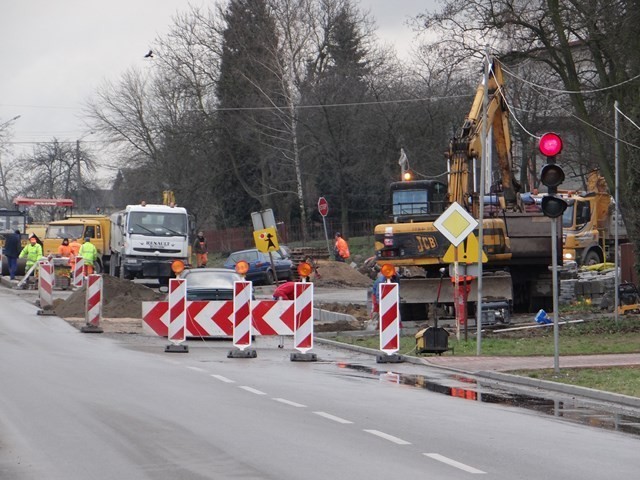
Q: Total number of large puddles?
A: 1